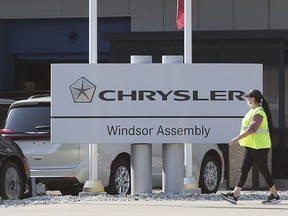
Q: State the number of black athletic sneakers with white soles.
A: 2